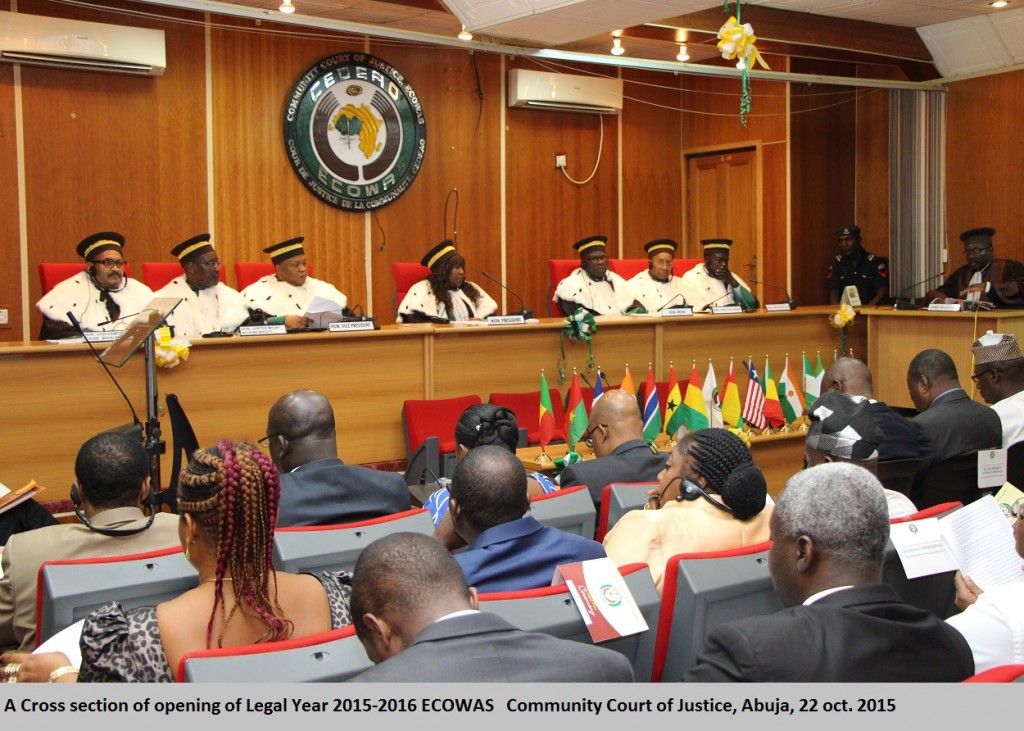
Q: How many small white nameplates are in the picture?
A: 8